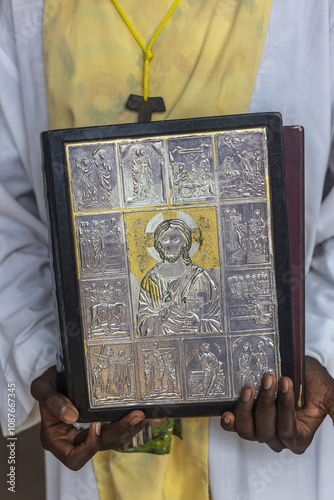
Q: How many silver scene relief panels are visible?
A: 12